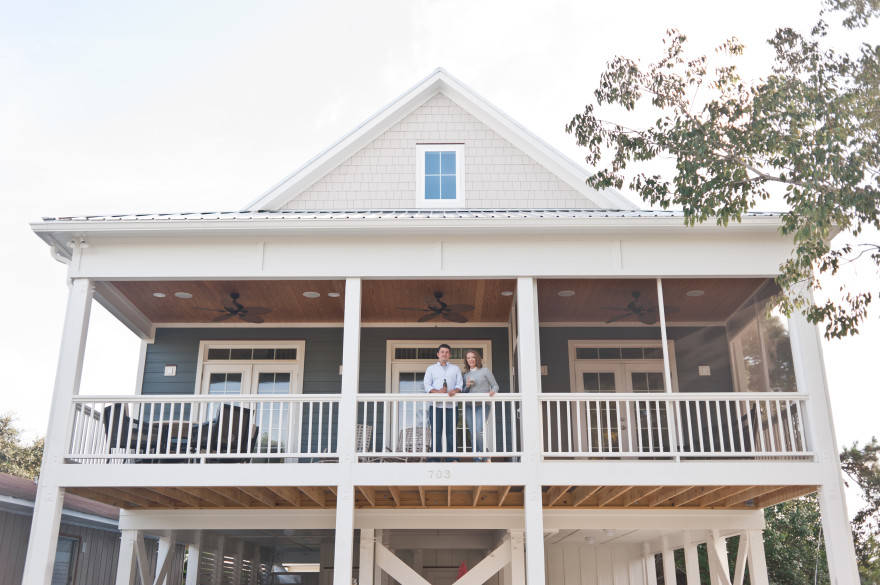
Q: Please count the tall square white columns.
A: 4